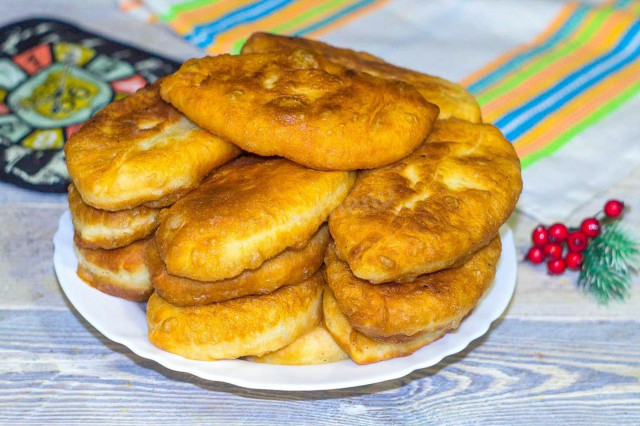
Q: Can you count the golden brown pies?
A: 12